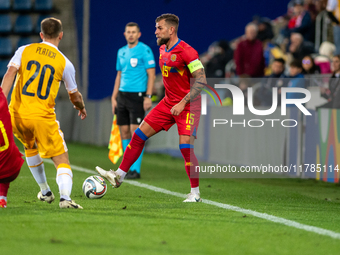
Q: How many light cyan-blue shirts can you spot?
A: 1